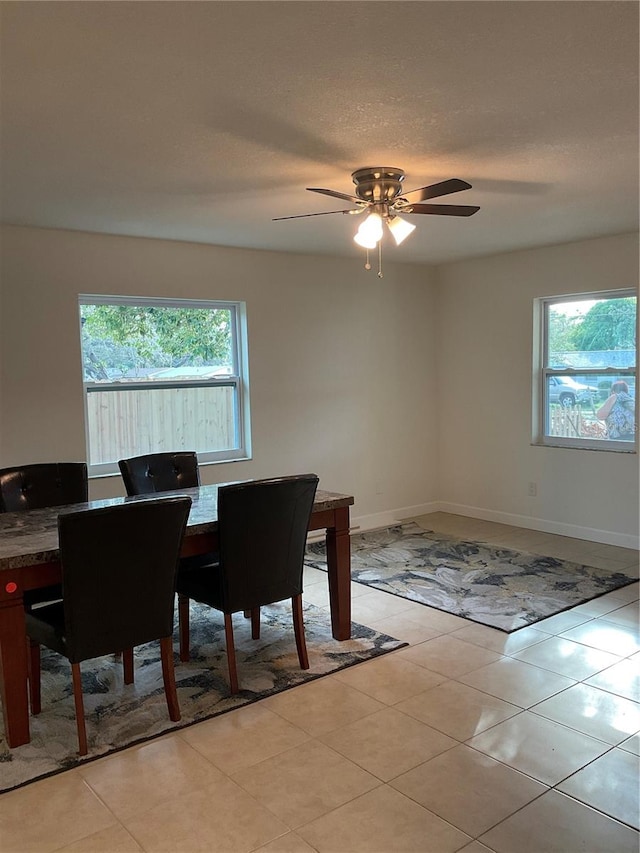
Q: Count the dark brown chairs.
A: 4